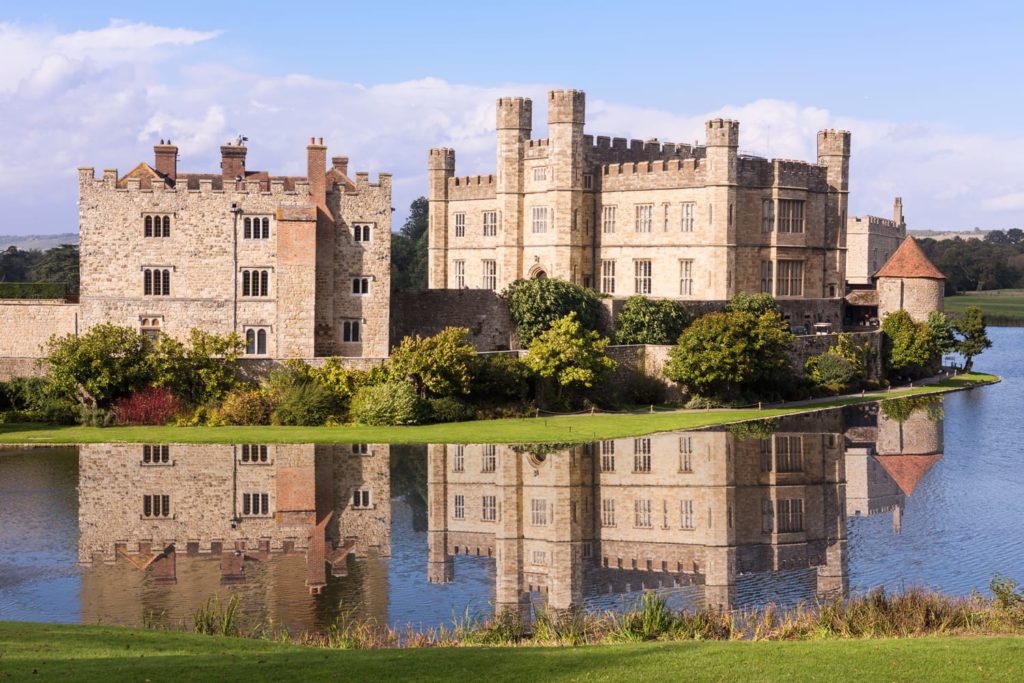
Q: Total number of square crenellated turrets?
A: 5